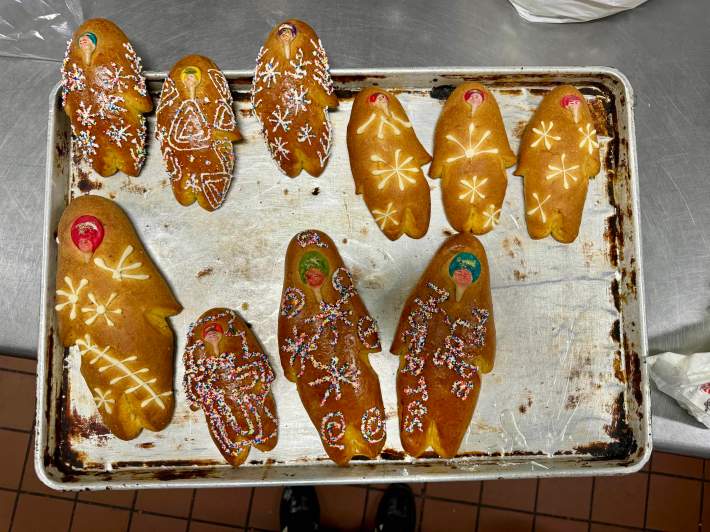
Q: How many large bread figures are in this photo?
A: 3